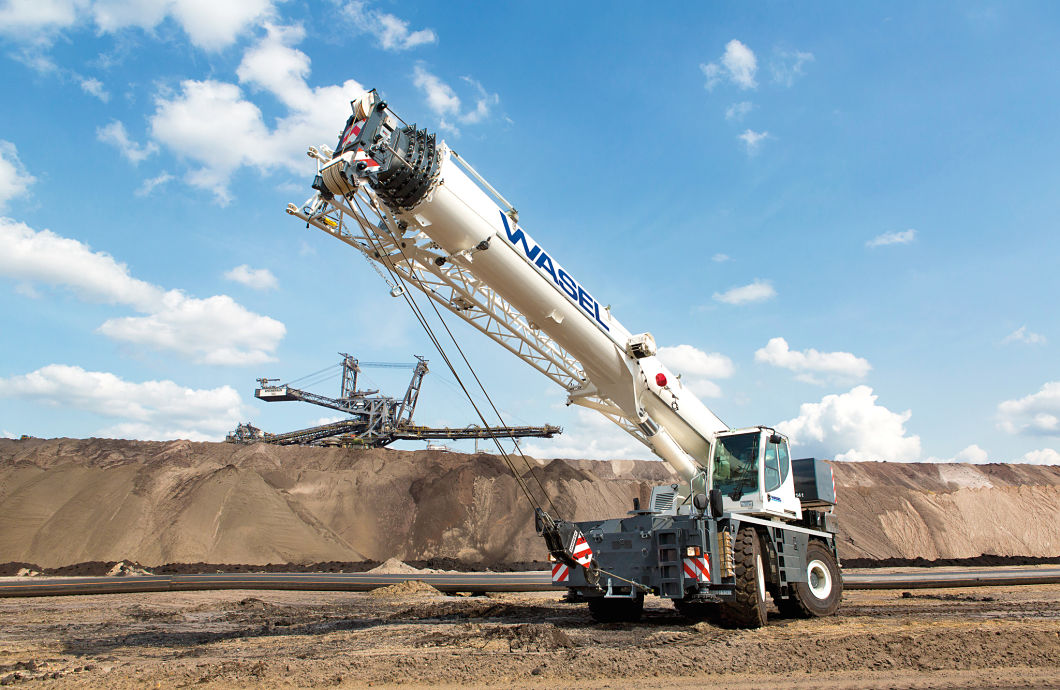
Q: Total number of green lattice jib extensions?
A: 0